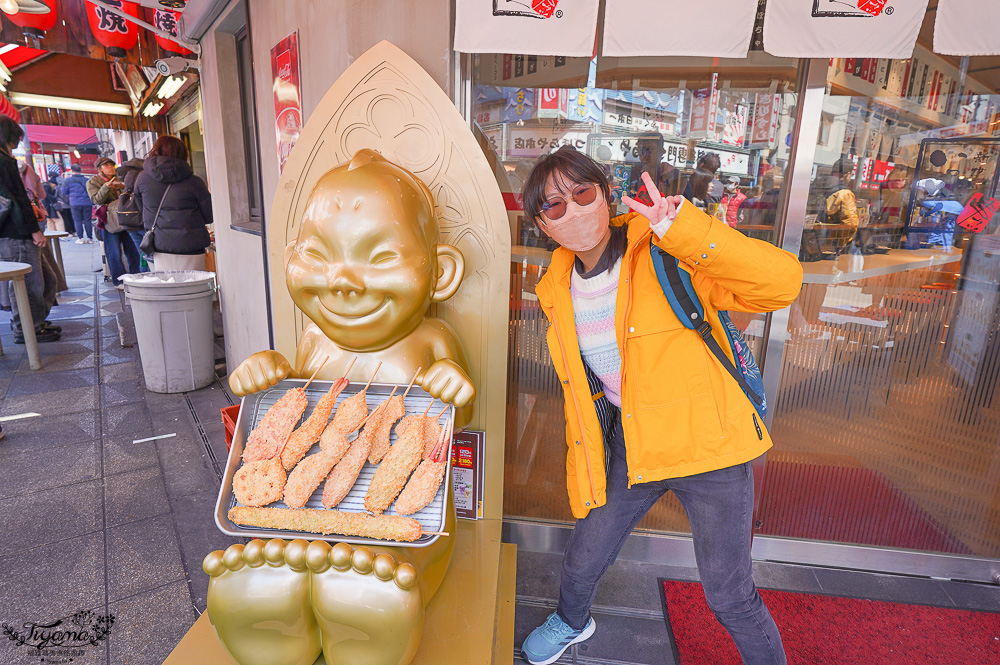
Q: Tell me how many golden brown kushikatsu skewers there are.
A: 11